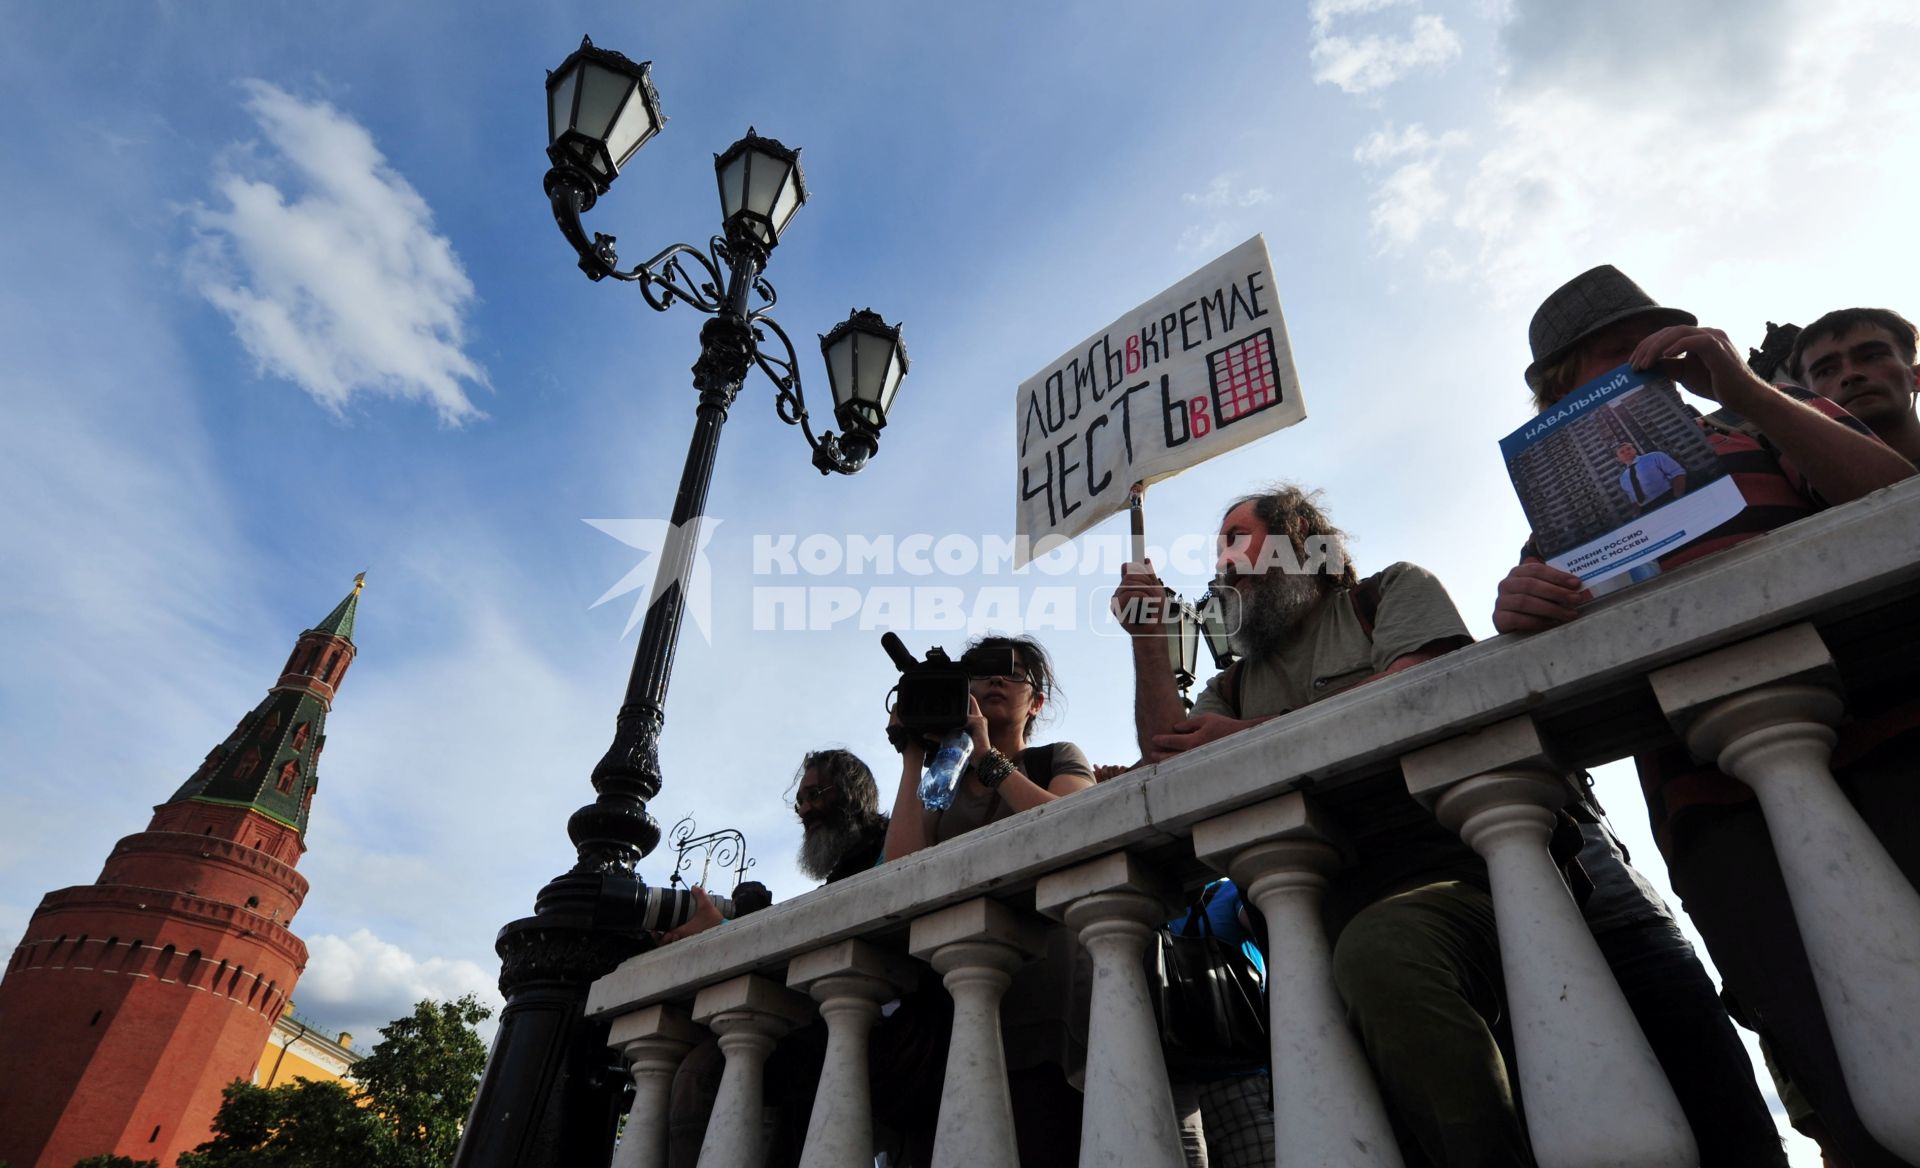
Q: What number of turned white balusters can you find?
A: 8